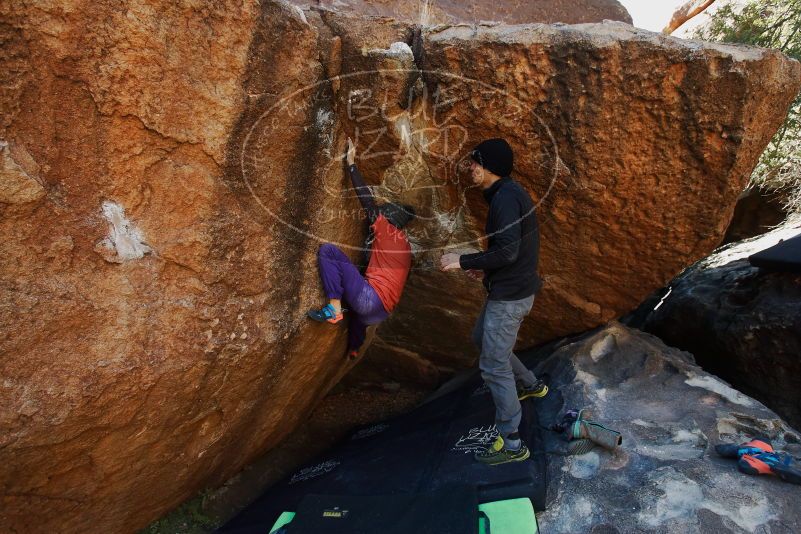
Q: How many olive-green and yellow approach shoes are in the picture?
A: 2